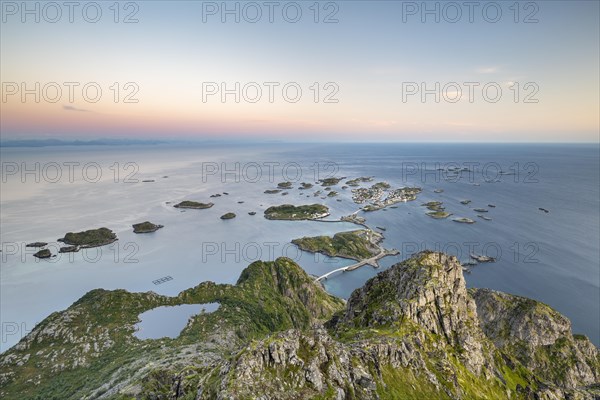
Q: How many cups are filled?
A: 0